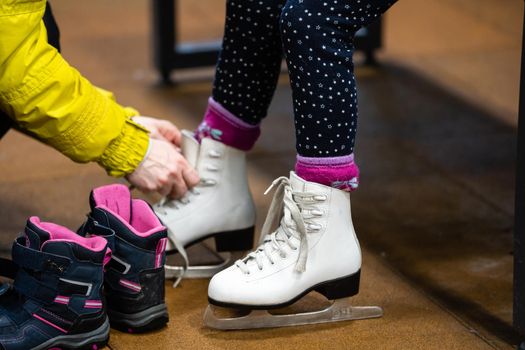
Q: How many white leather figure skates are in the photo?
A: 2